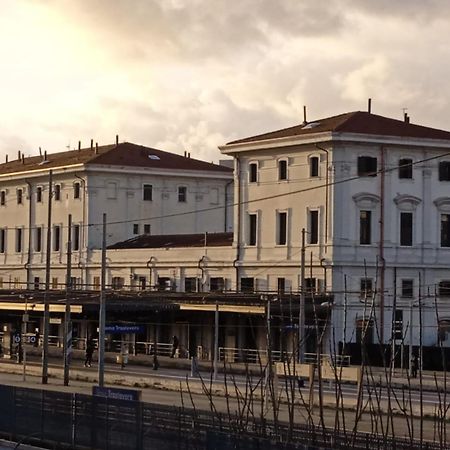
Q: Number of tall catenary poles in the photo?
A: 4